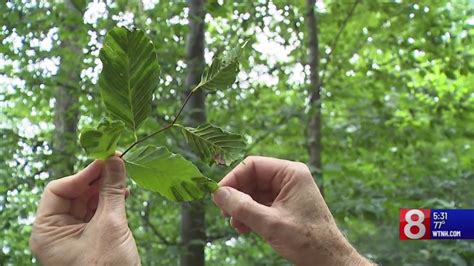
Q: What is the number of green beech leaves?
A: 5